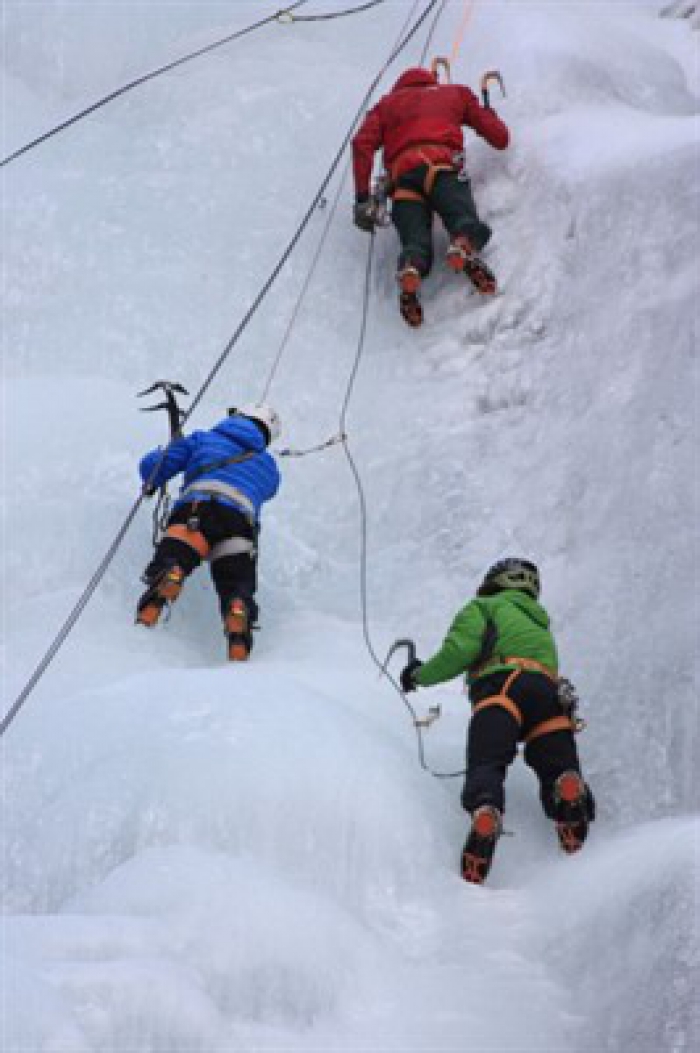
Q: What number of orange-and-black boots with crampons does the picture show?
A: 6